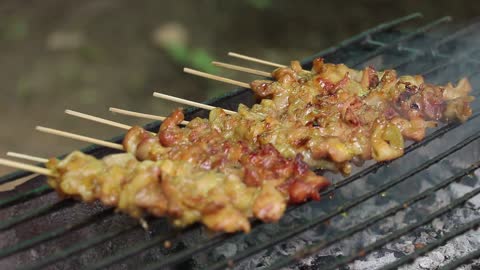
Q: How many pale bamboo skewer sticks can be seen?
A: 9